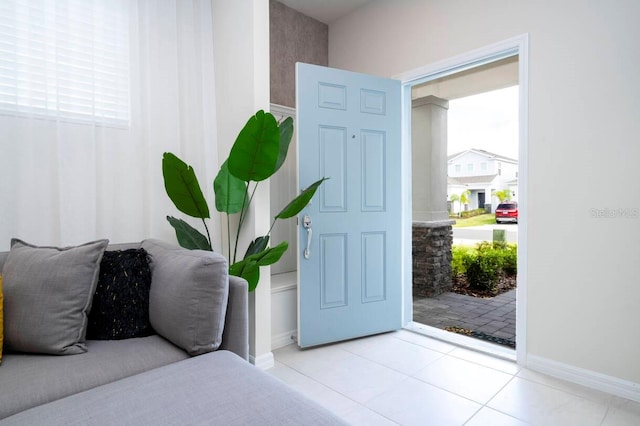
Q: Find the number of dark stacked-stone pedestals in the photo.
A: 1